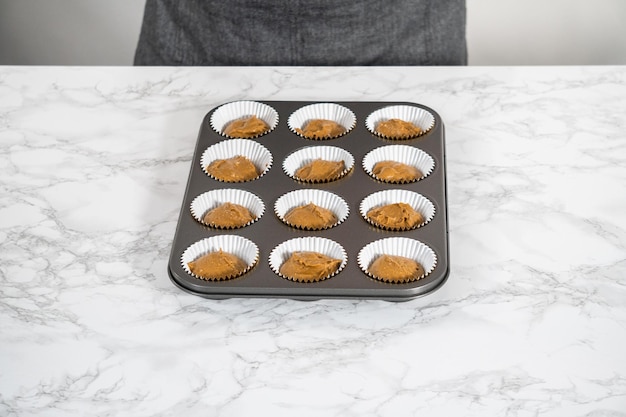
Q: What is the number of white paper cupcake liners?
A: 12